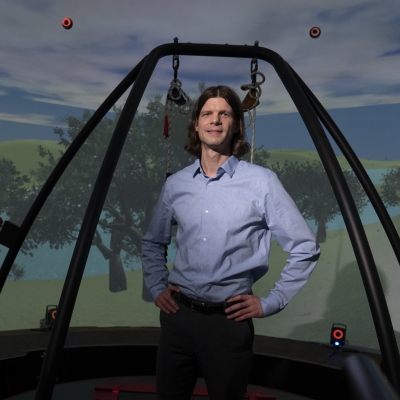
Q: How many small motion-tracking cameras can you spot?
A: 4